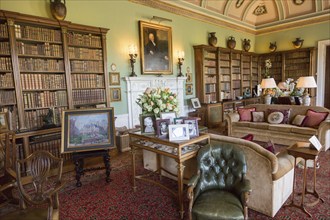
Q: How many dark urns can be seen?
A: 6